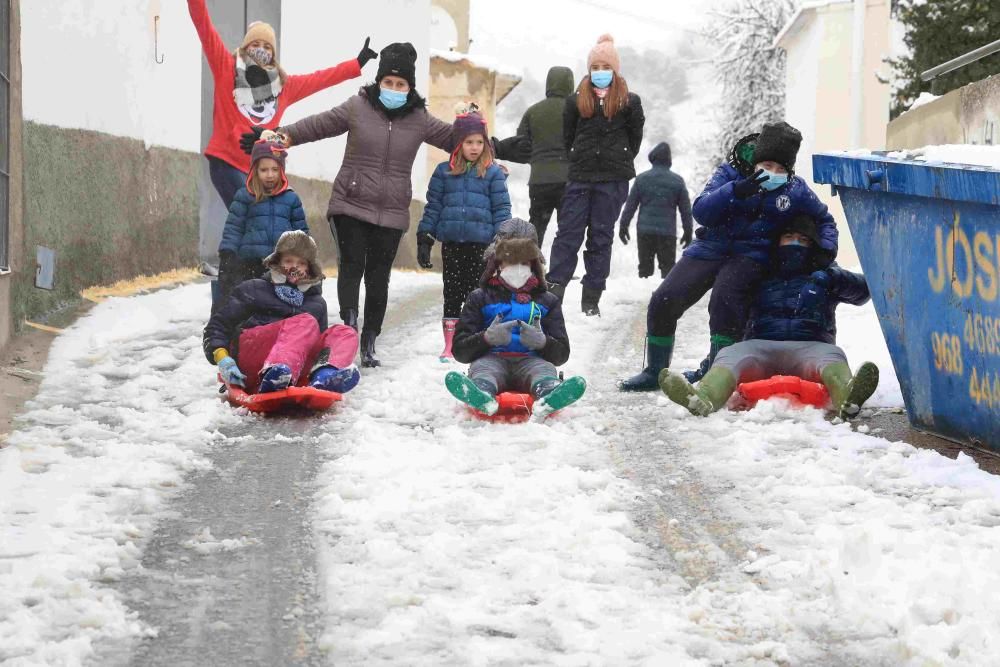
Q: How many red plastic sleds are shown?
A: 3